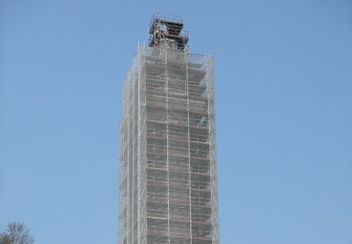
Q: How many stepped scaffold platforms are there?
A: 2